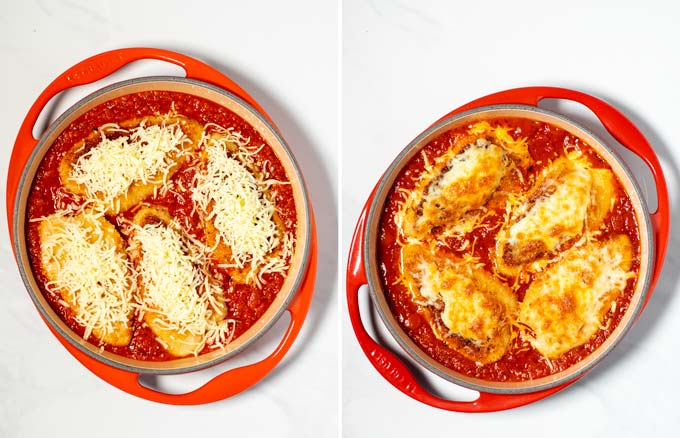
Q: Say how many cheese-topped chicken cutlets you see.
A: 8